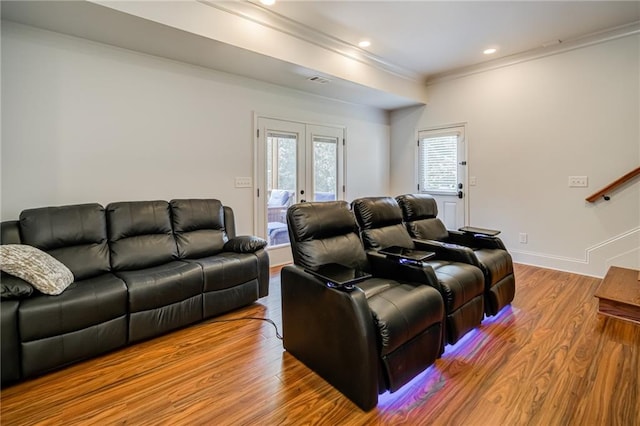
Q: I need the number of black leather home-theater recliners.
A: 3